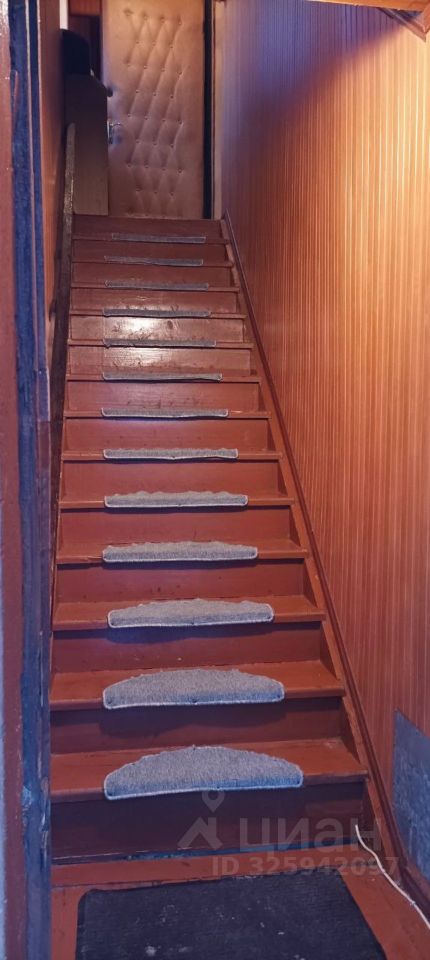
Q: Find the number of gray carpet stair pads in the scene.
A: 13